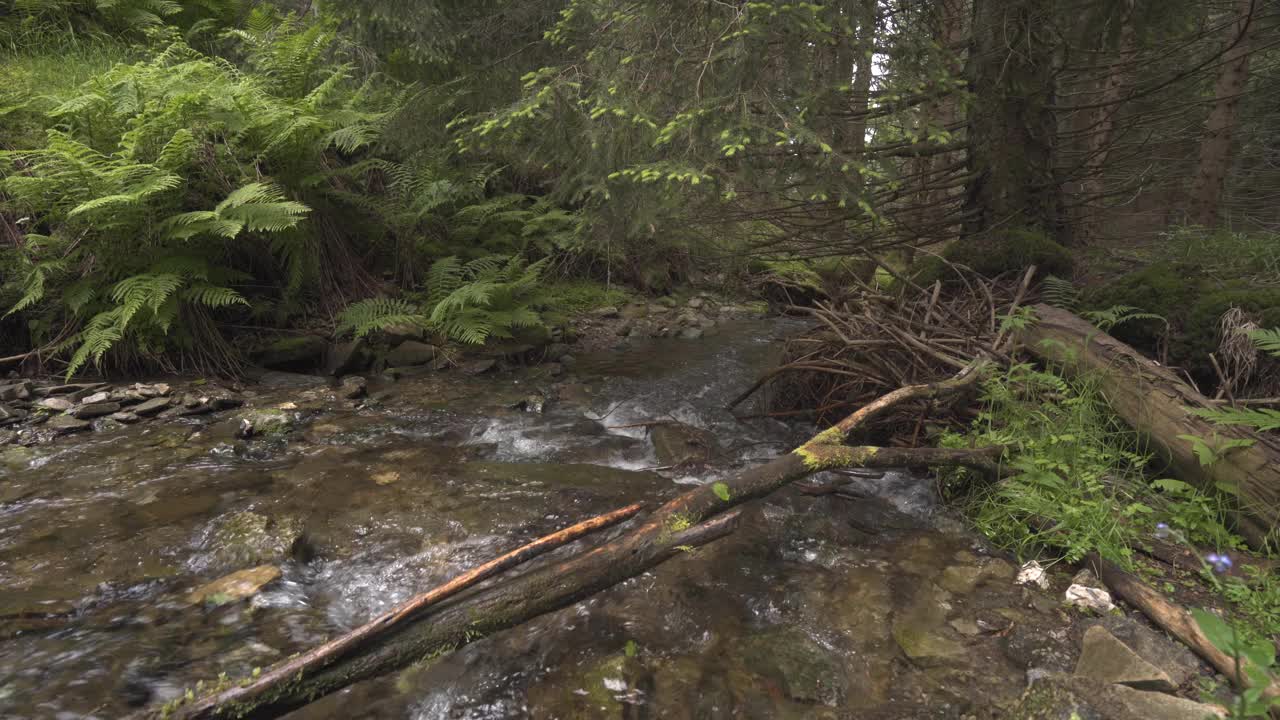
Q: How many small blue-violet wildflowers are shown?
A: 2